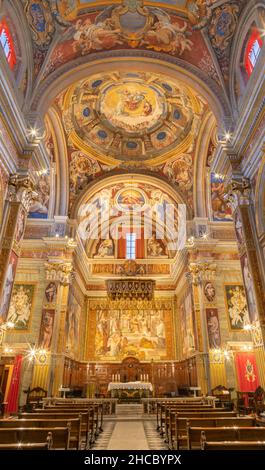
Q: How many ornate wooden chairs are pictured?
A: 2